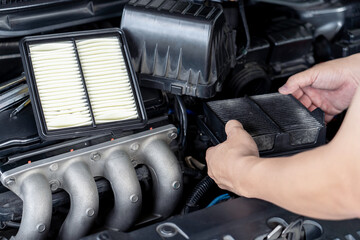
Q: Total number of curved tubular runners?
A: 4